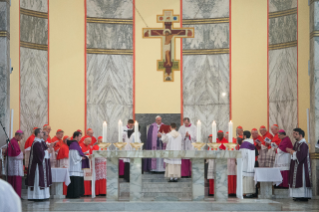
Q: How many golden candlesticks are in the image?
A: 6